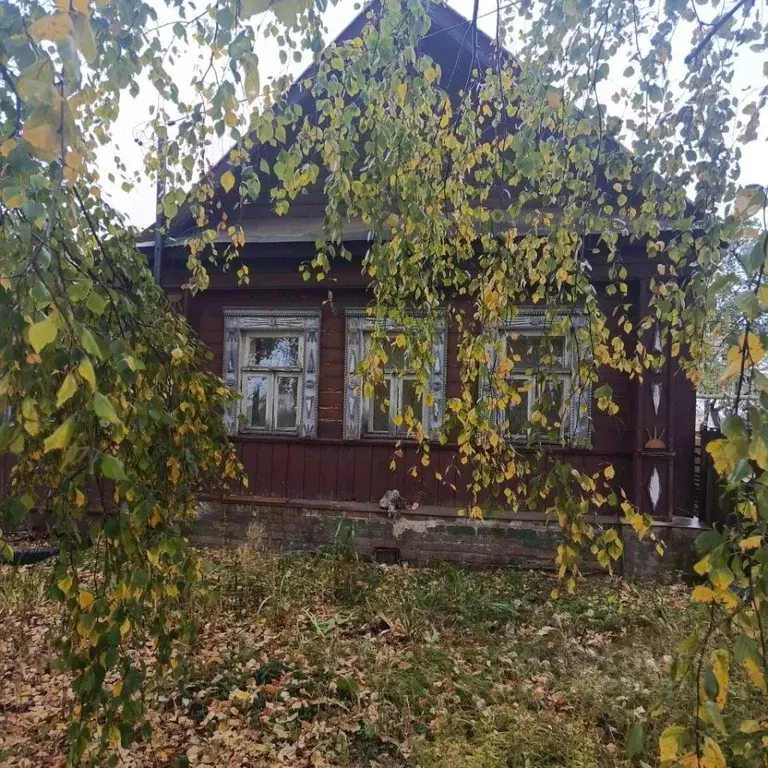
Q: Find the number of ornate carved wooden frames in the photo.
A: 3